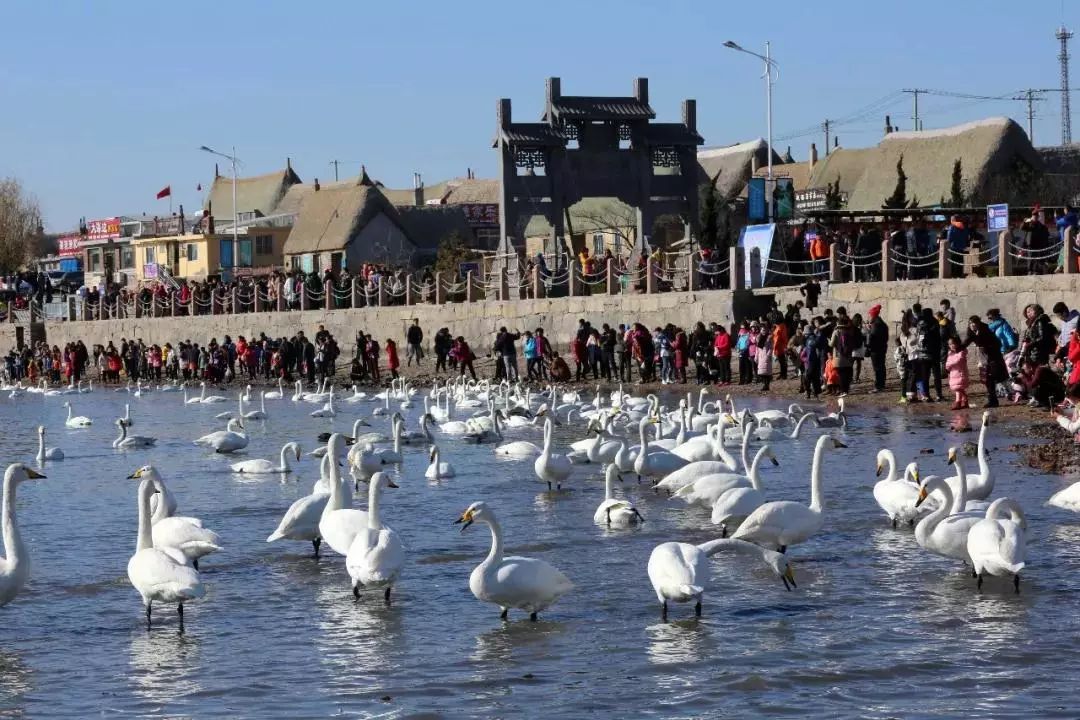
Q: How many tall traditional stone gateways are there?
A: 1